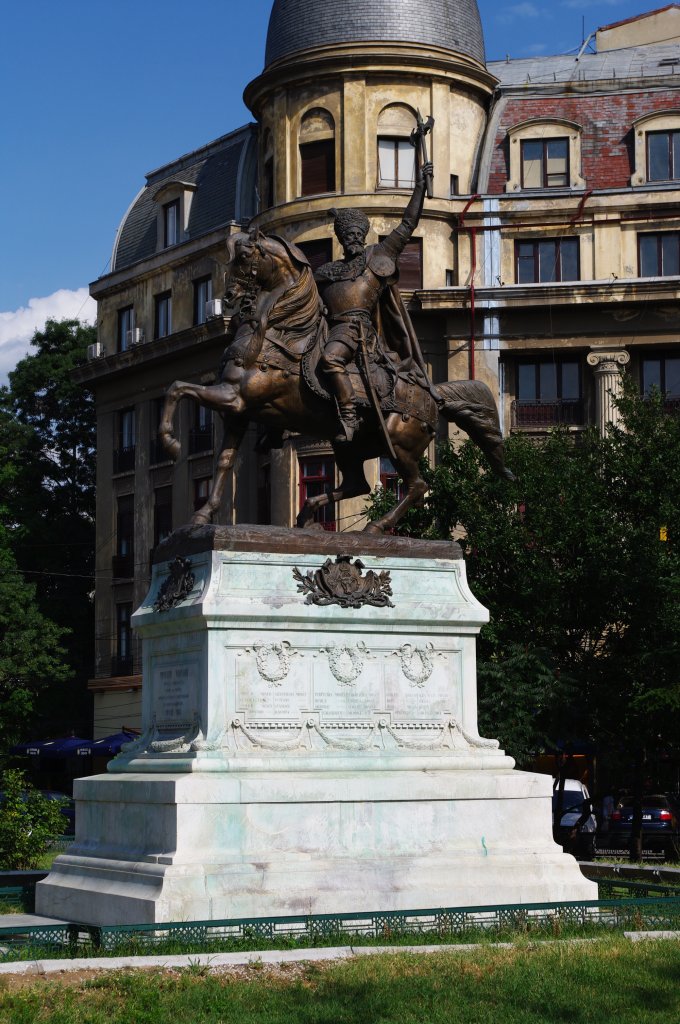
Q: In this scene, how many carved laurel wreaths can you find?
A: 3